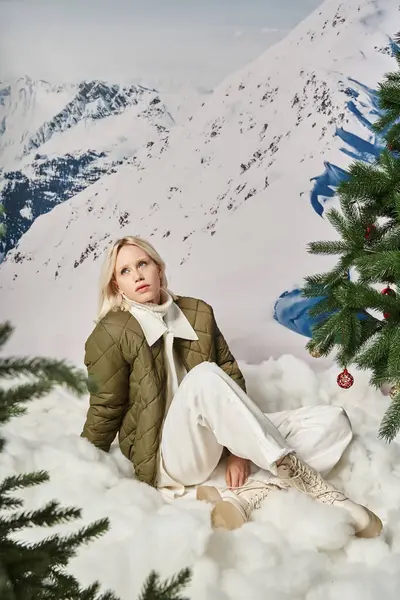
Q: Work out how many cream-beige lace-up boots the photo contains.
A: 2